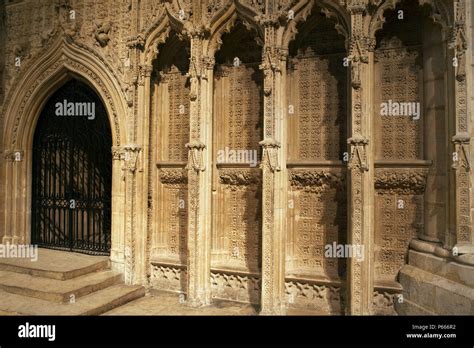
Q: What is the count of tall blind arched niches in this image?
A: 4